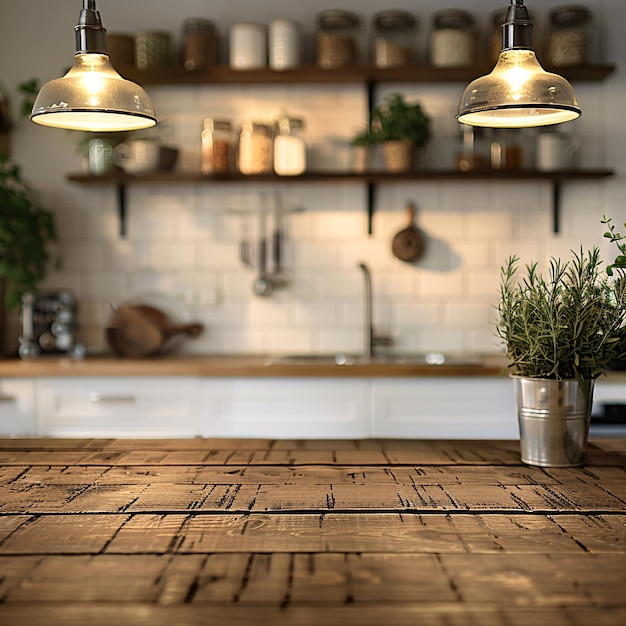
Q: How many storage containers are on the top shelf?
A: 10